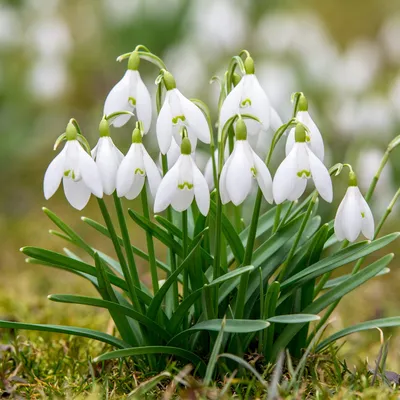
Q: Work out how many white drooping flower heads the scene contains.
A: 11